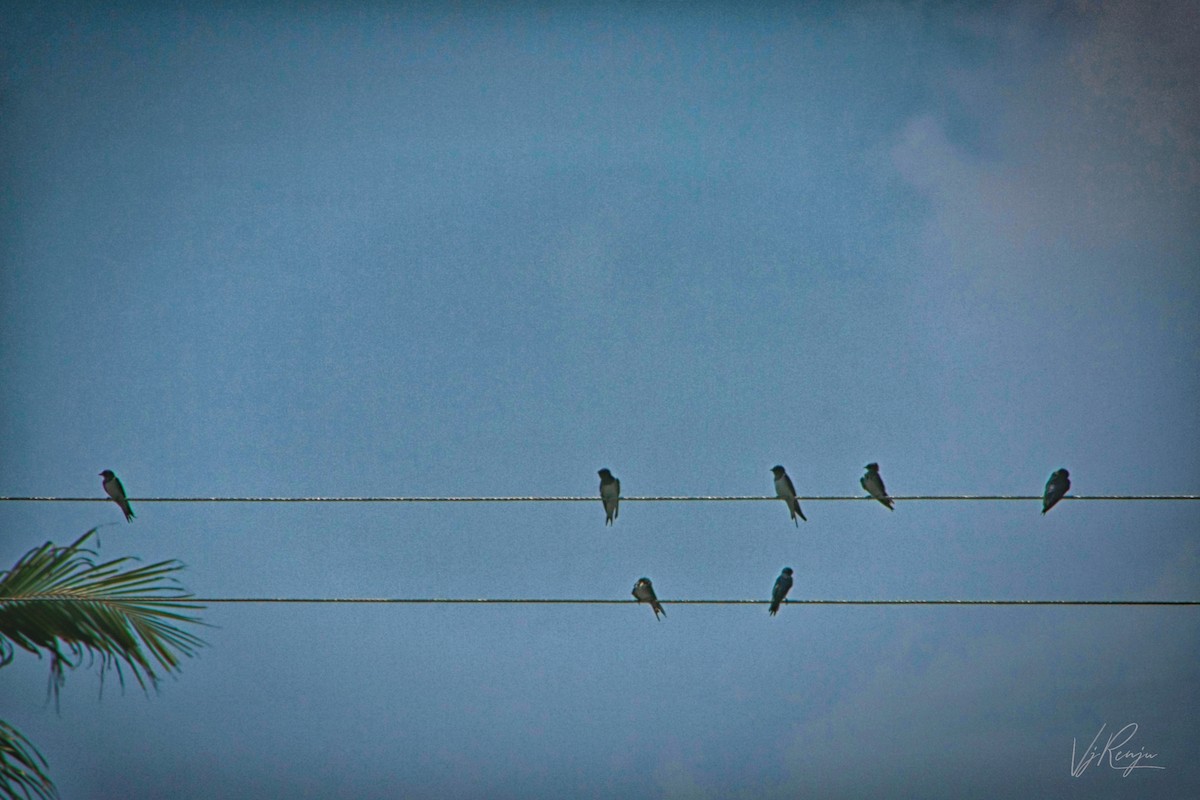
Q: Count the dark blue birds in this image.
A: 2